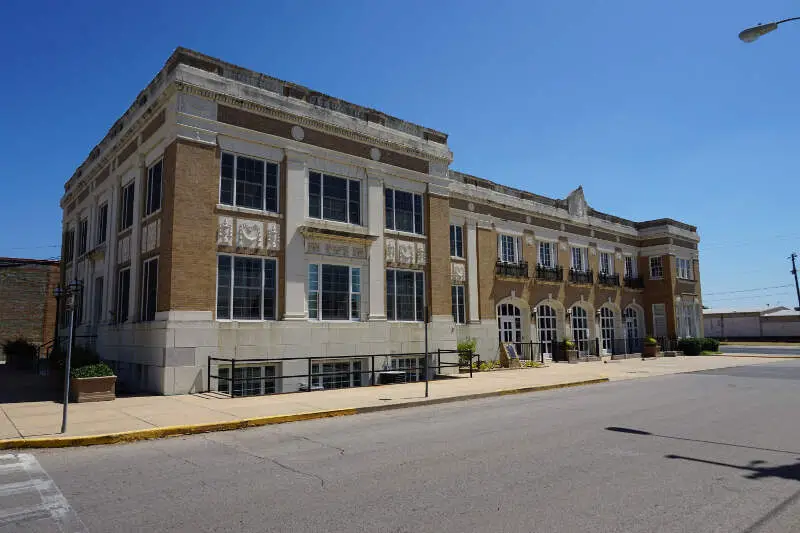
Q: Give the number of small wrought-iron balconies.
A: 5